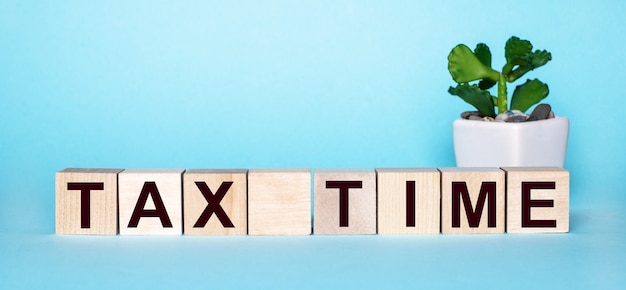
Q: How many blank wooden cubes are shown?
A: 1